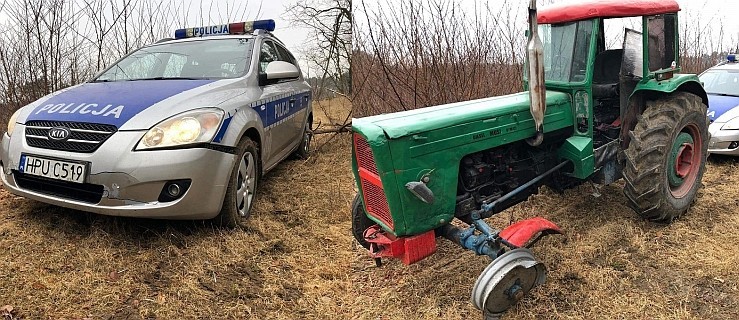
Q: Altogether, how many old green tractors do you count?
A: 1